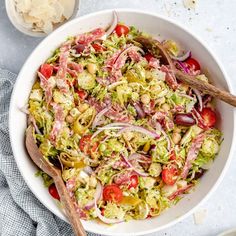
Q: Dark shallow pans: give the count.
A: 0